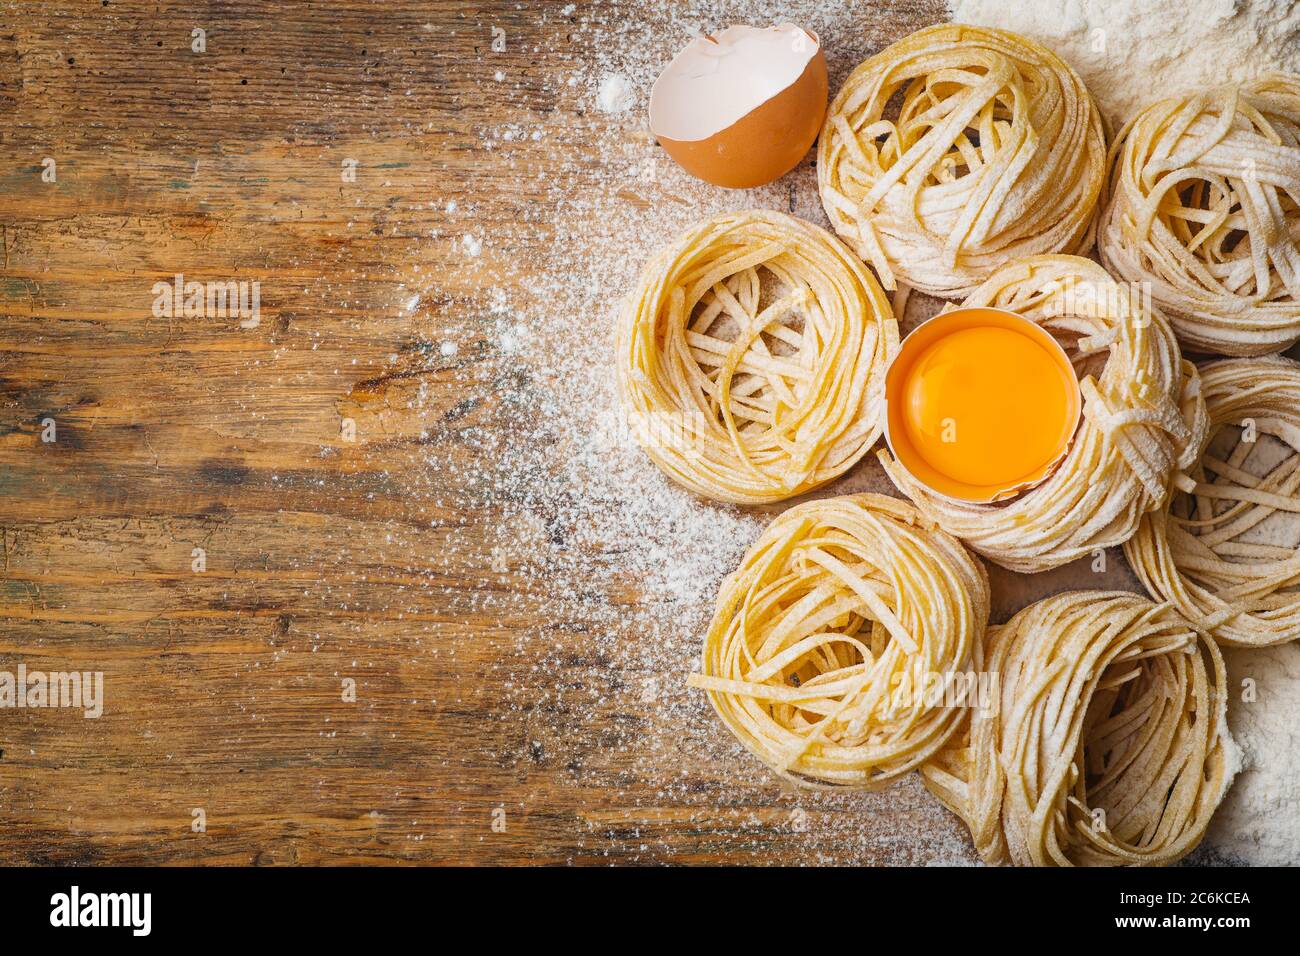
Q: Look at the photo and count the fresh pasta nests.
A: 7